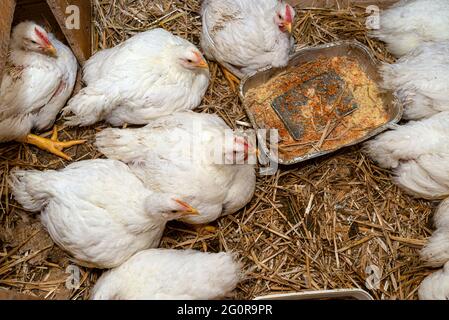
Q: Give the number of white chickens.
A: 11